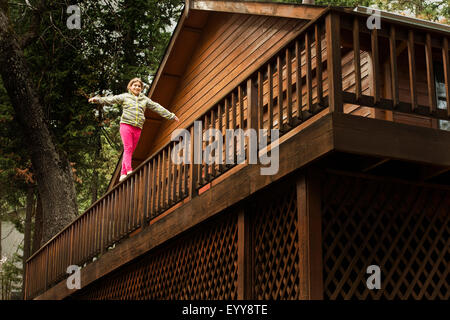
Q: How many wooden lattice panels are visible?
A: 3